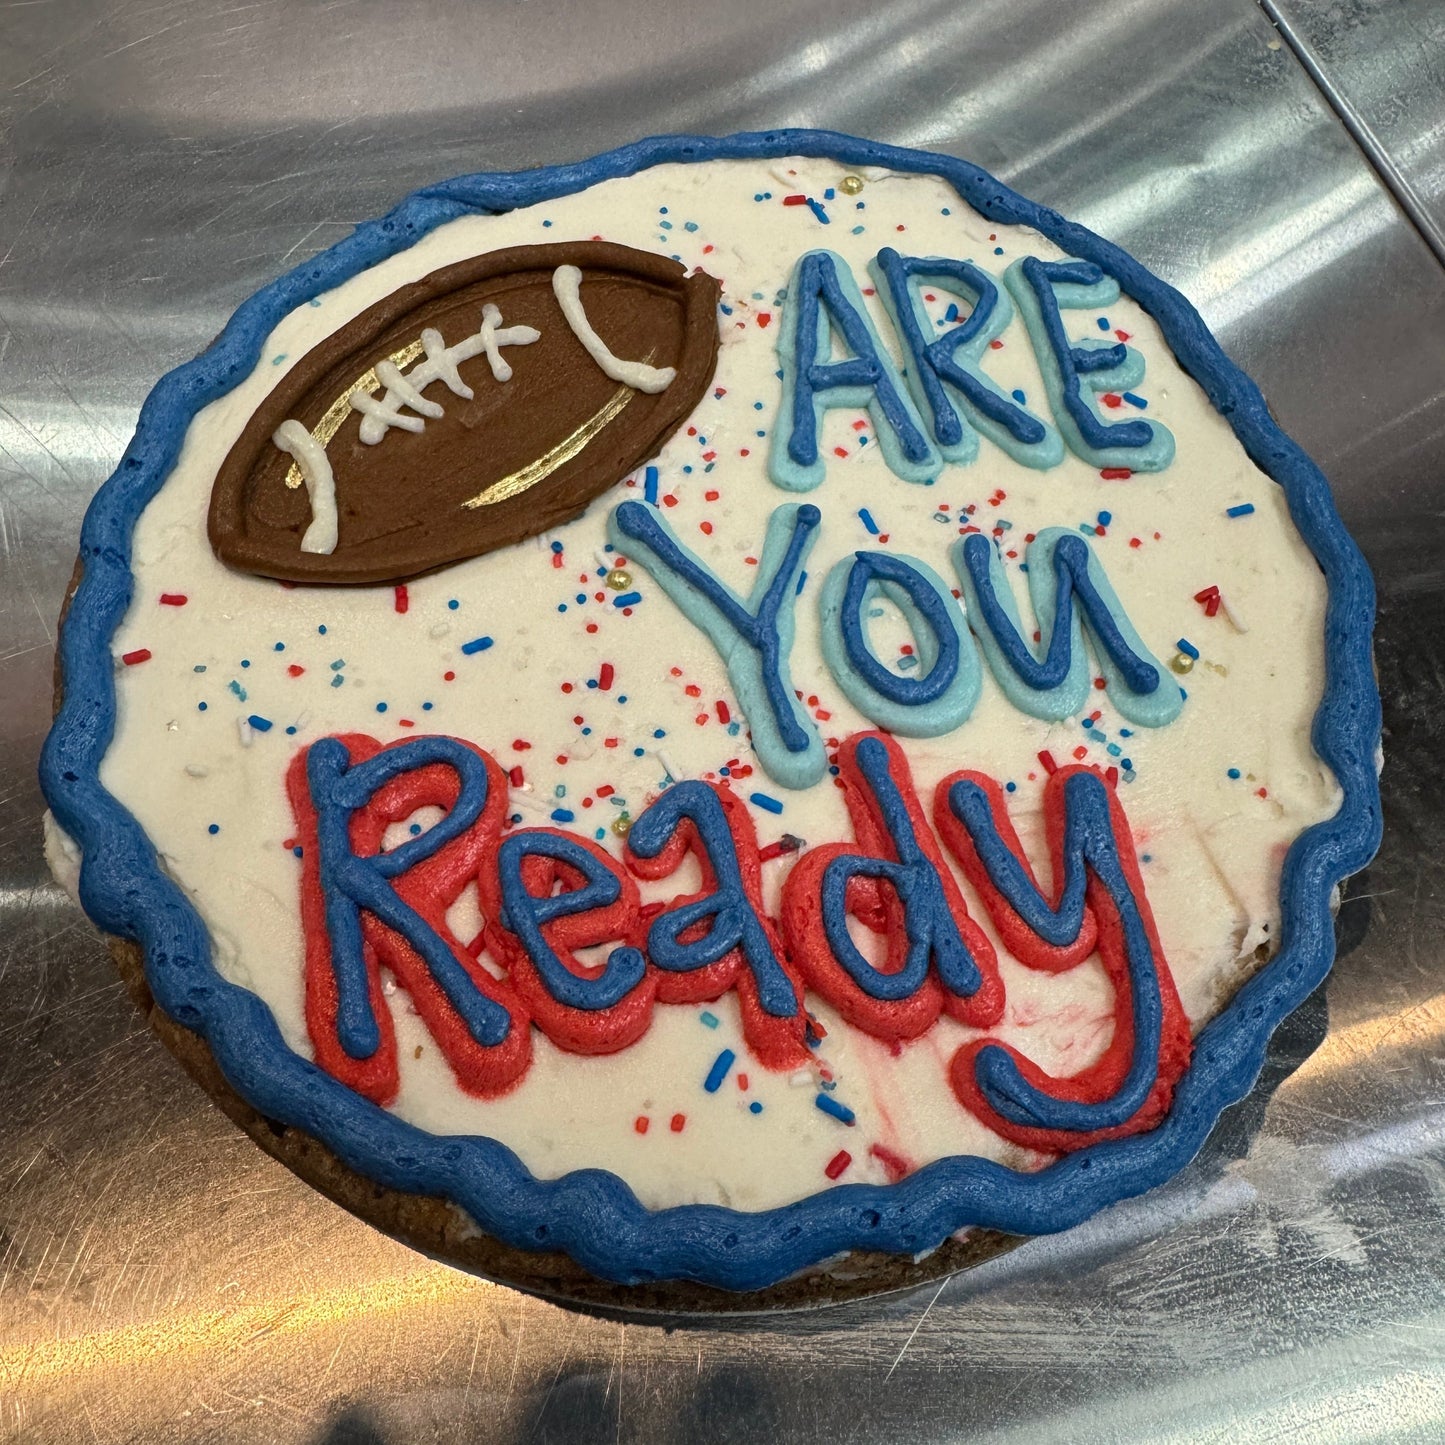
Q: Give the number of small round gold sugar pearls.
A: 4